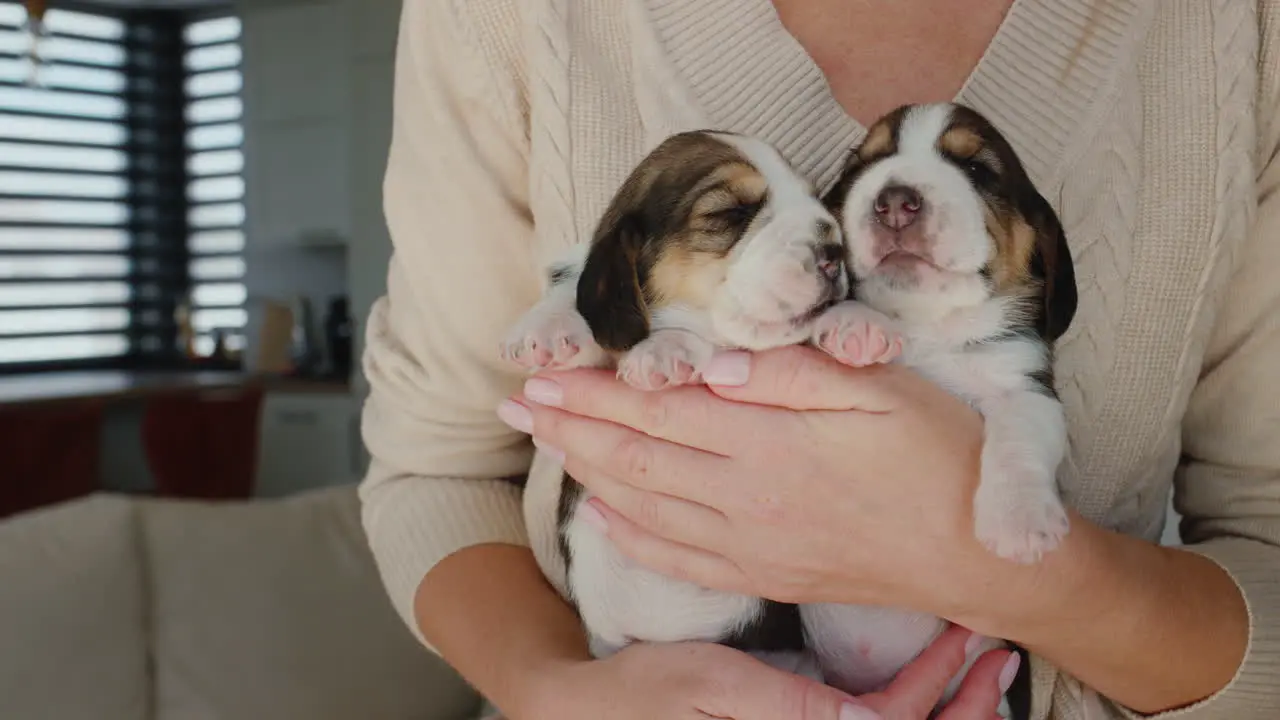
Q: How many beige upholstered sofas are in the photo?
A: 1